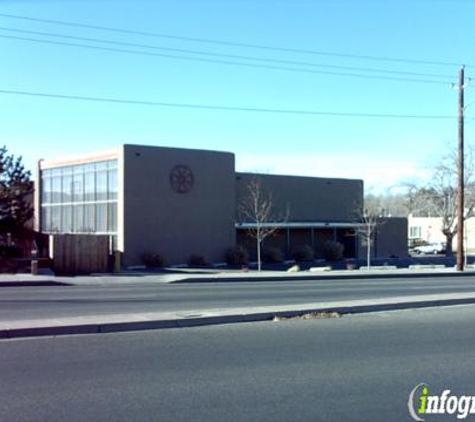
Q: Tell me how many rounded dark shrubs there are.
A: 6